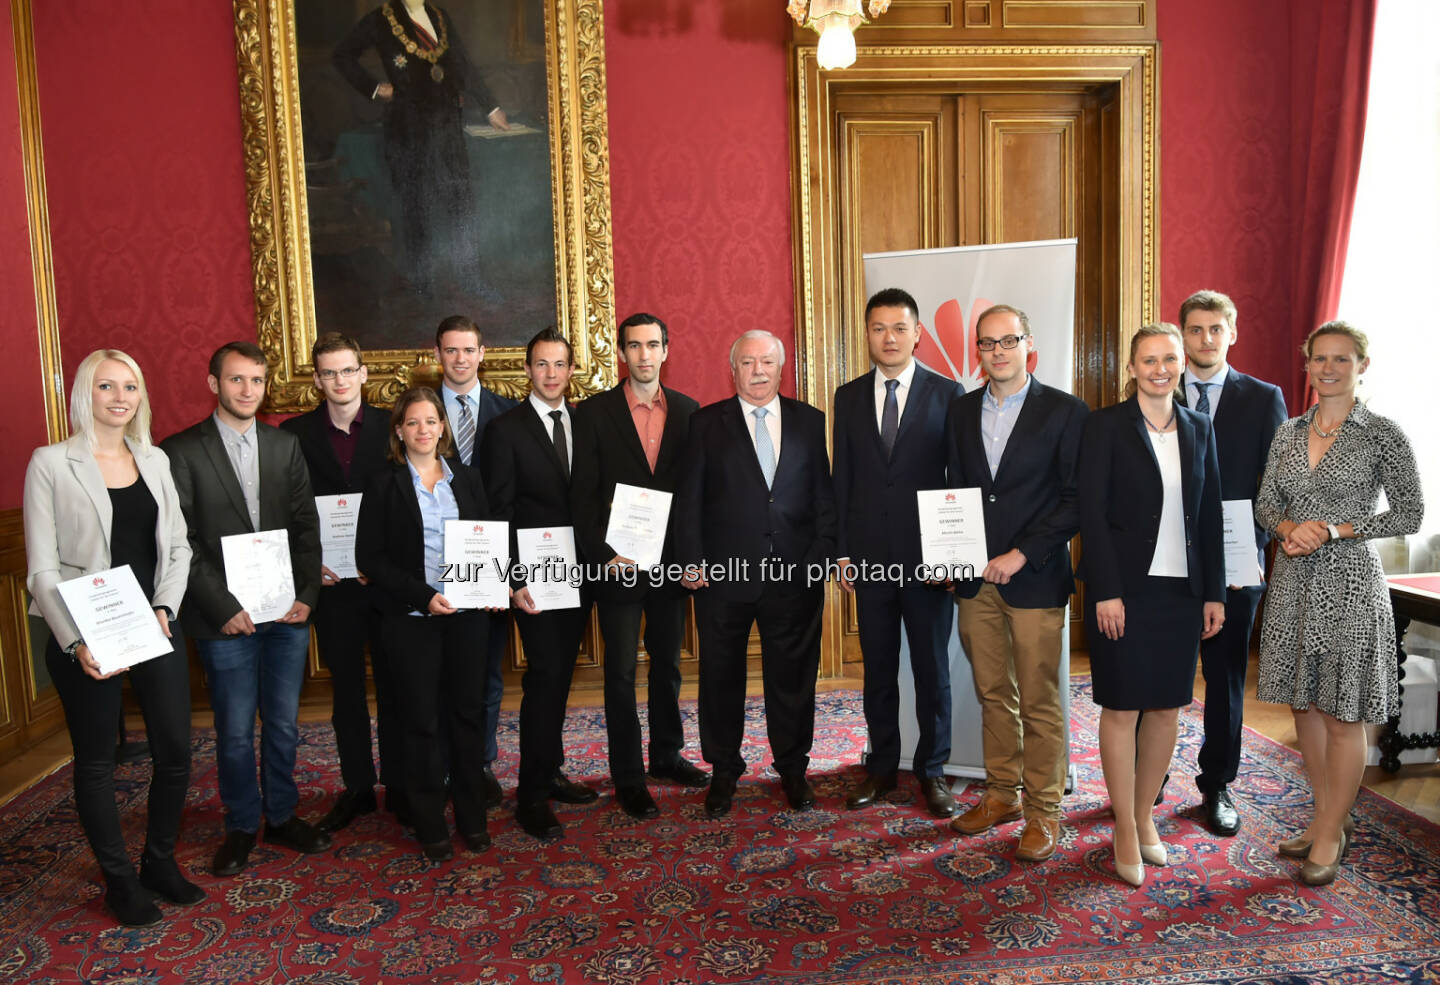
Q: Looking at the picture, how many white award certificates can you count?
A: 8